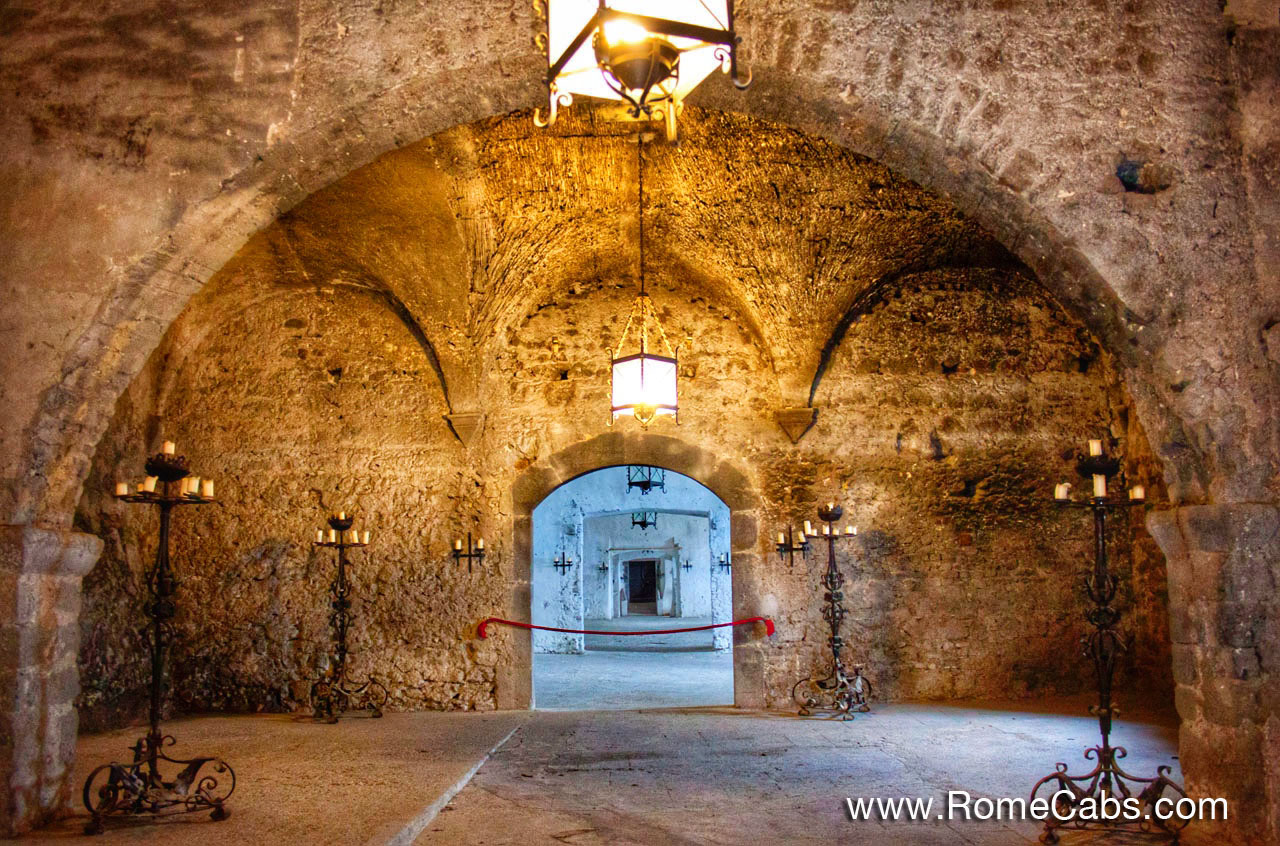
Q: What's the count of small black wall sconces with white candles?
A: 6